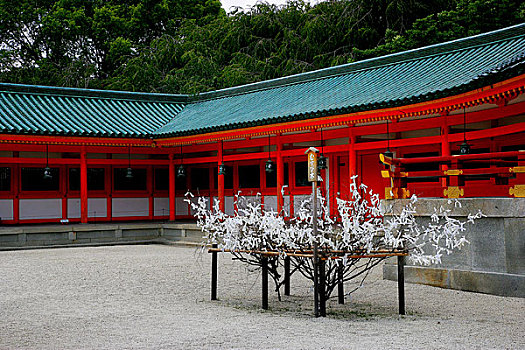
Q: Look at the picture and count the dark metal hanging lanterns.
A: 8